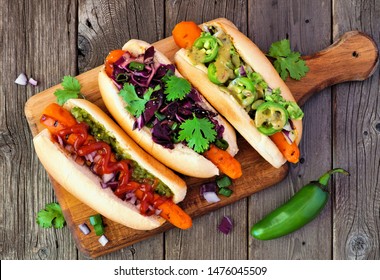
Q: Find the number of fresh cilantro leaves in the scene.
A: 6